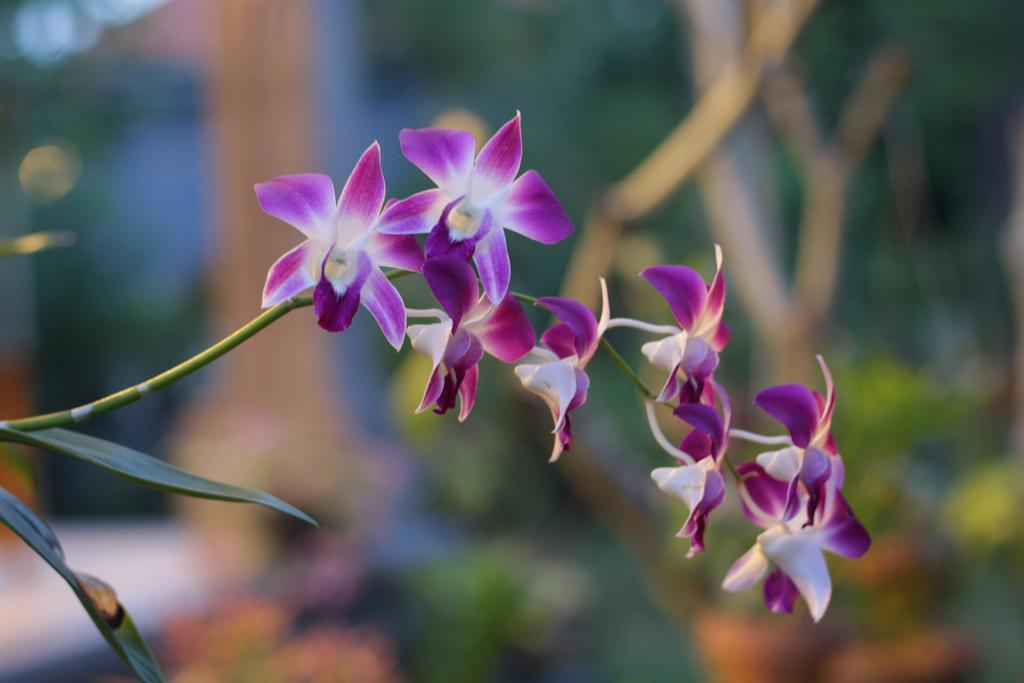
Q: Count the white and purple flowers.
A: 8